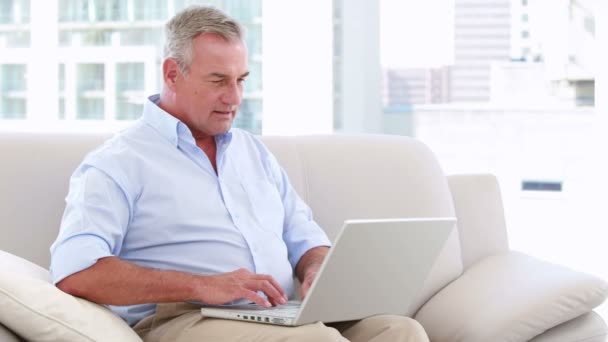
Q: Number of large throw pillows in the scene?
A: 2